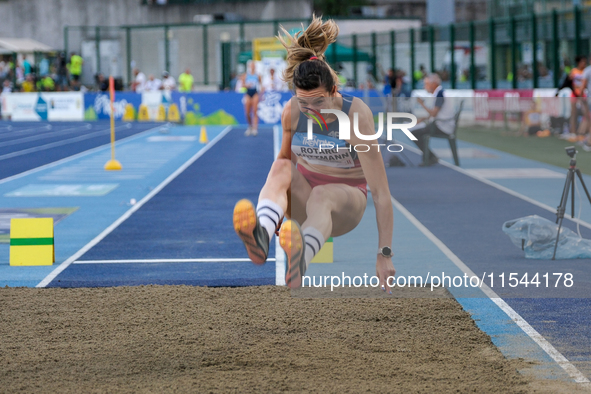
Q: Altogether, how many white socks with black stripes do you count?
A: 2